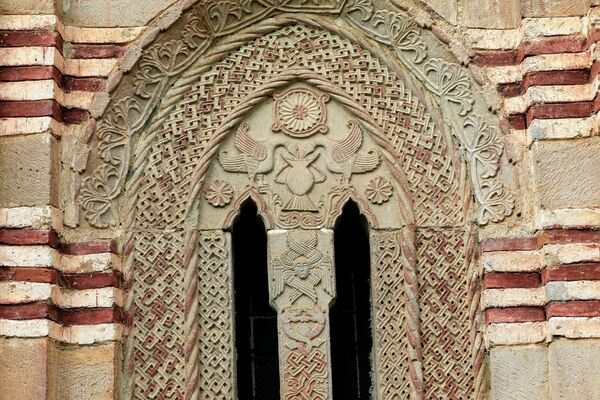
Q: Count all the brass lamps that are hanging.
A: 0